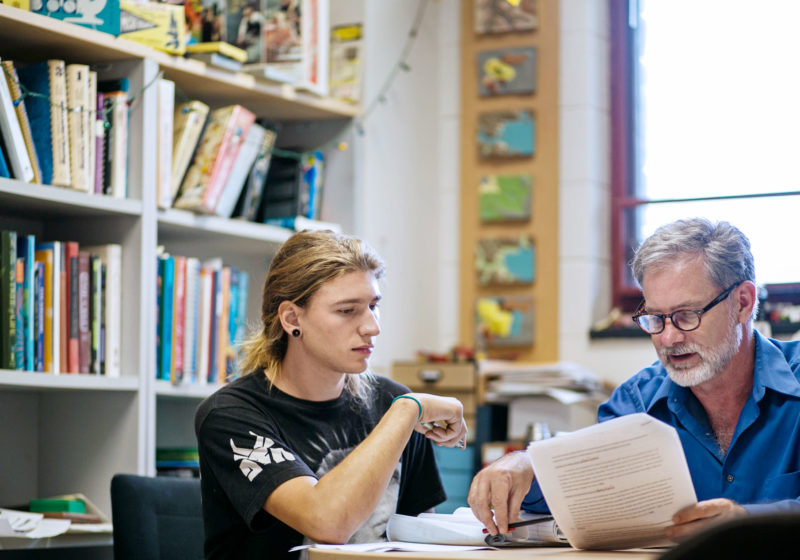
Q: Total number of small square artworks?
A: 6